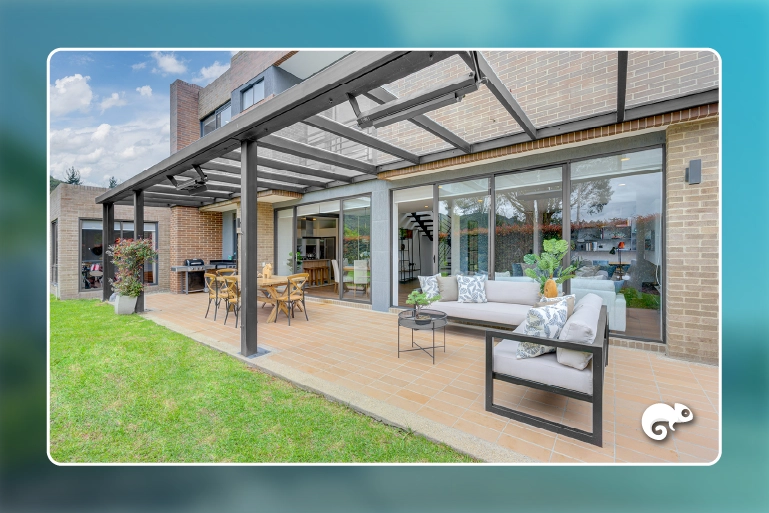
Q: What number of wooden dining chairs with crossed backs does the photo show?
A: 4